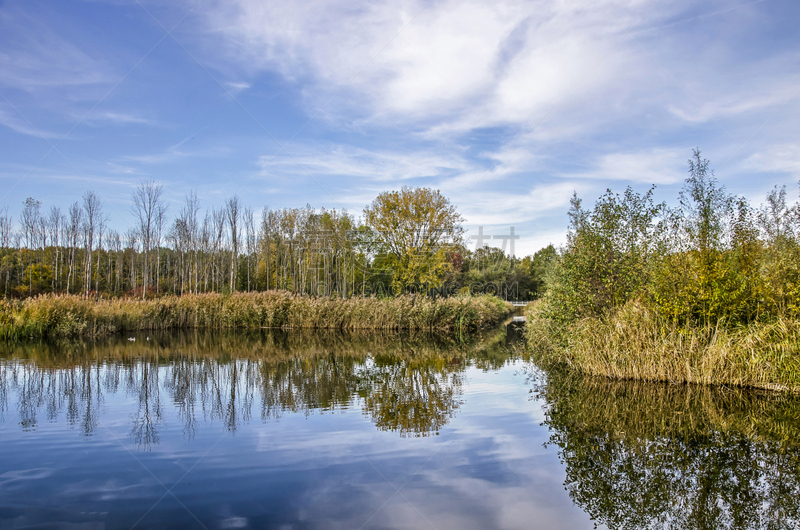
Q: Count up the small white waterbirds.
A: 2